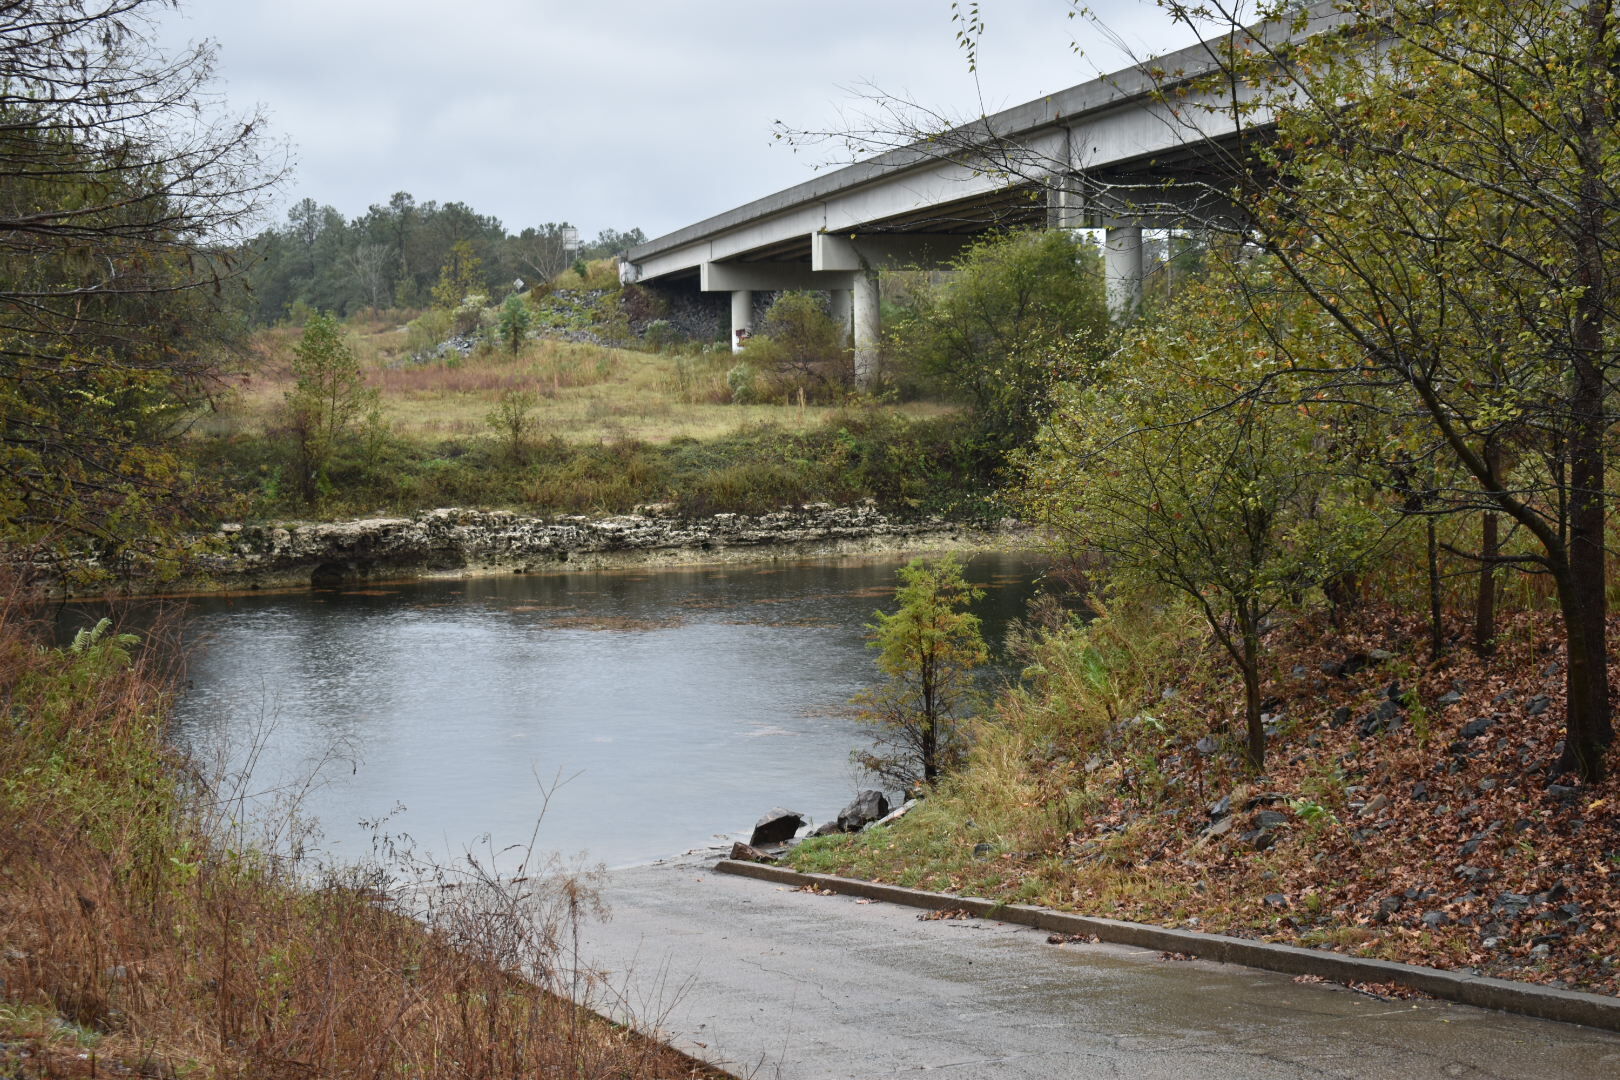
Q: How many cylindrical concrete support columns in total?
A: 4